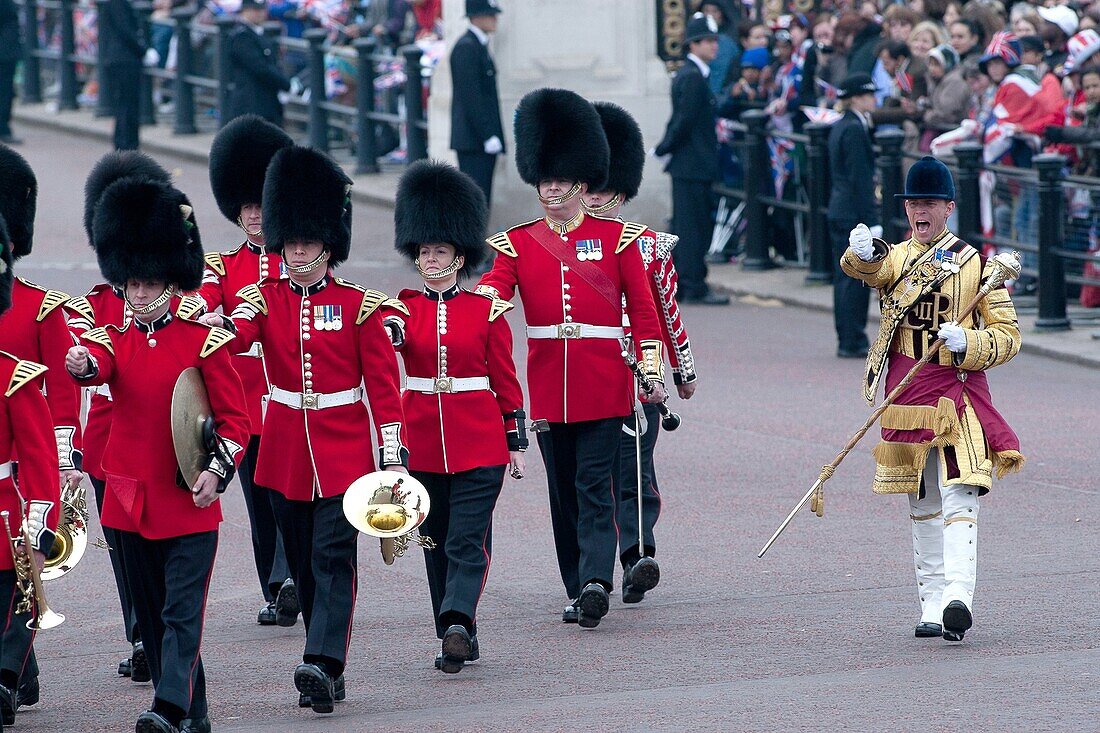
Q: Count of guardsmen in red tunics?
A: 9